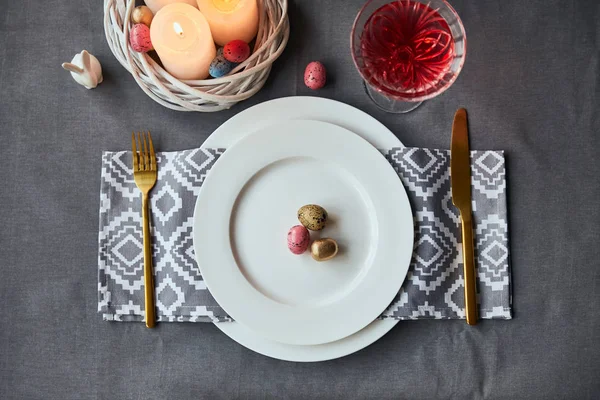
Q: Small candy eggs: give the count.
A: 8